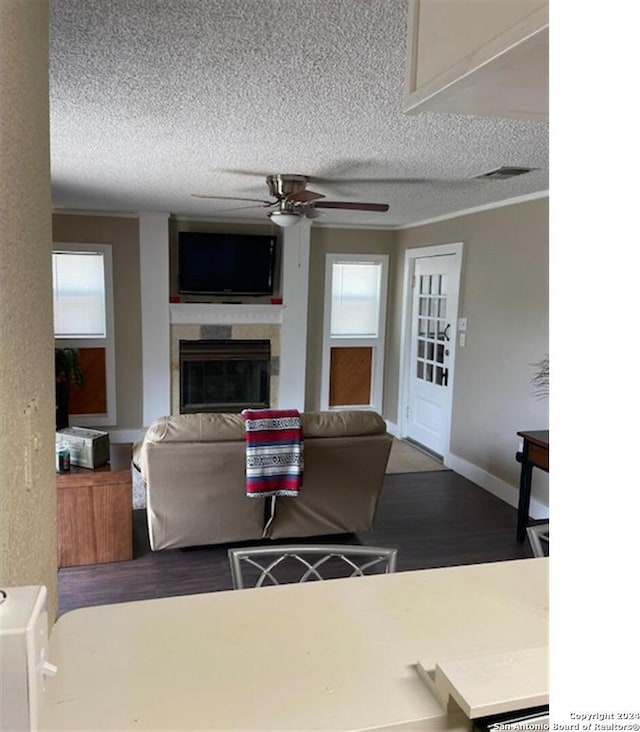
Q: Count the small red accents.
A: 2